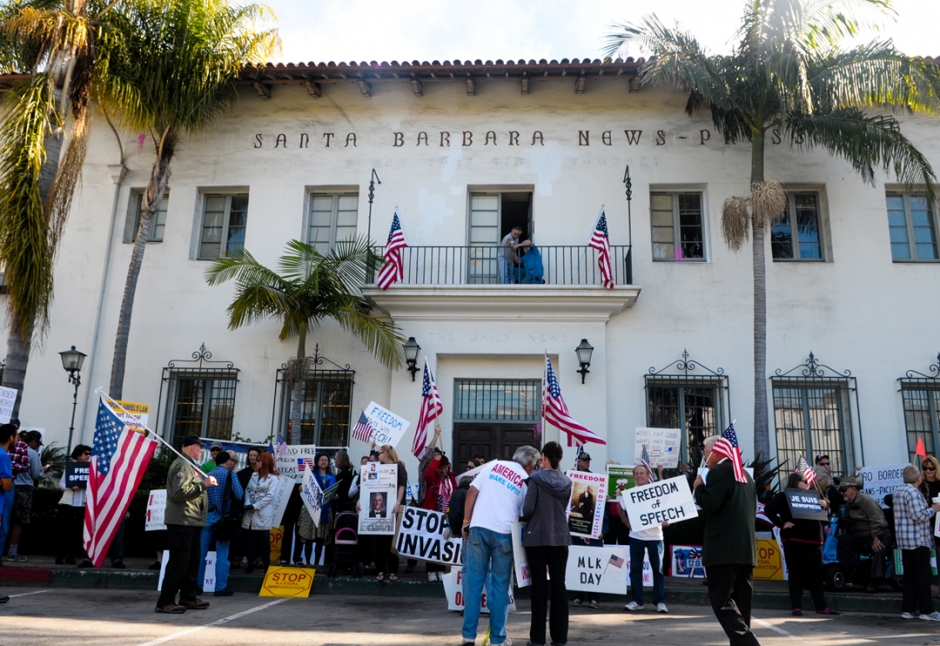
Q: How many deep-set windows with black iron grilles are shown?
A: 5